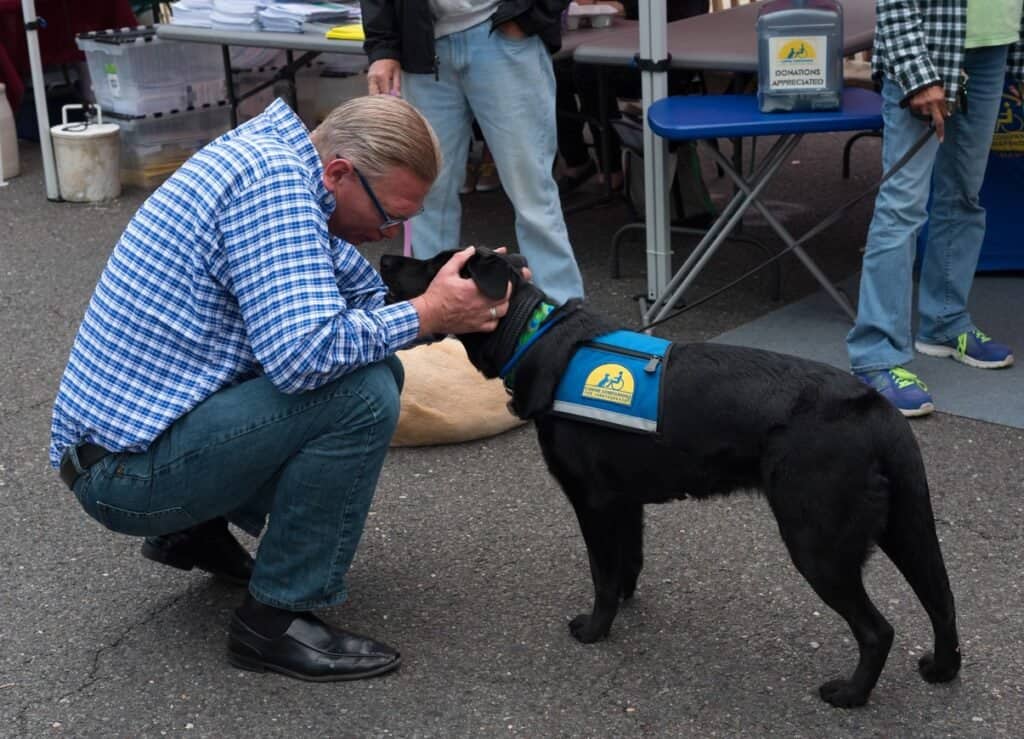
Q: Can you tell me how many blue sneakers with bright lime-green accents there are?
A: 2